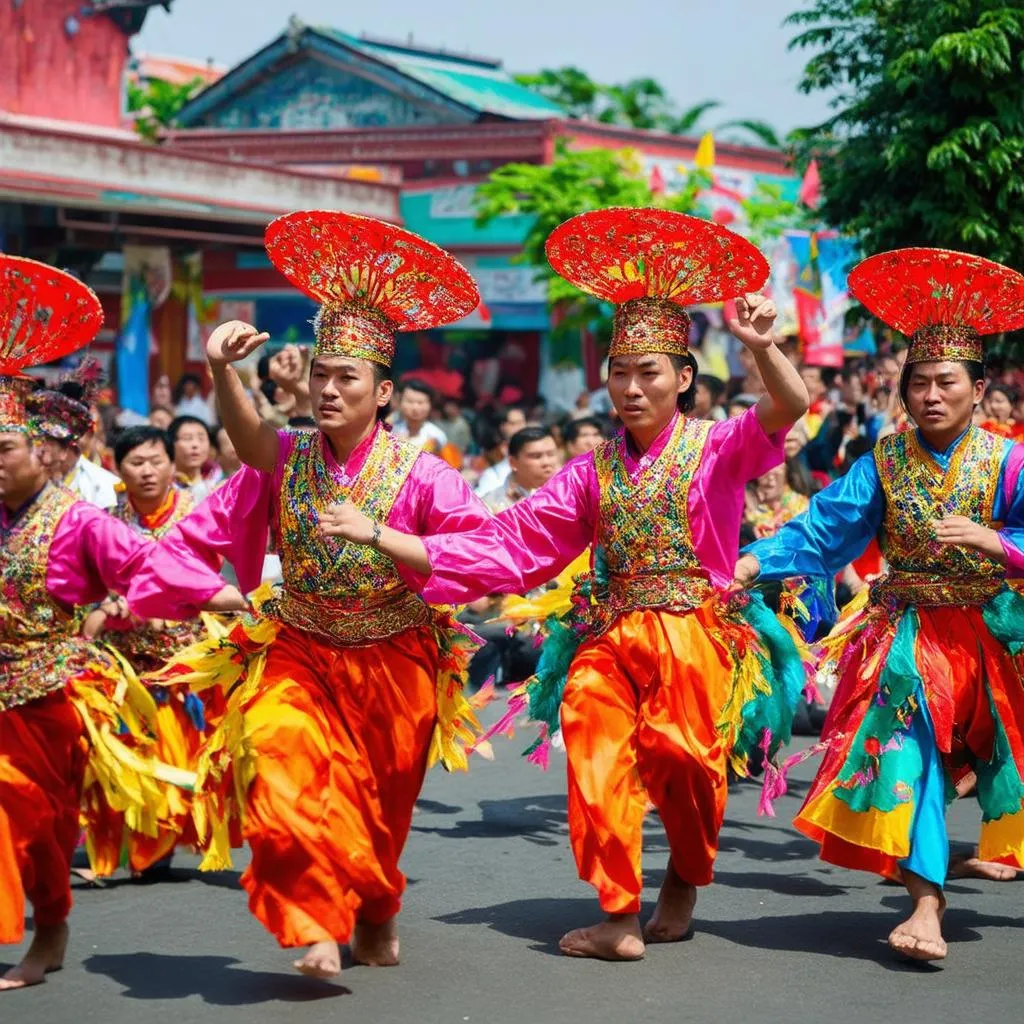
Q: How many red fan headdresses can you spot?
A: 4